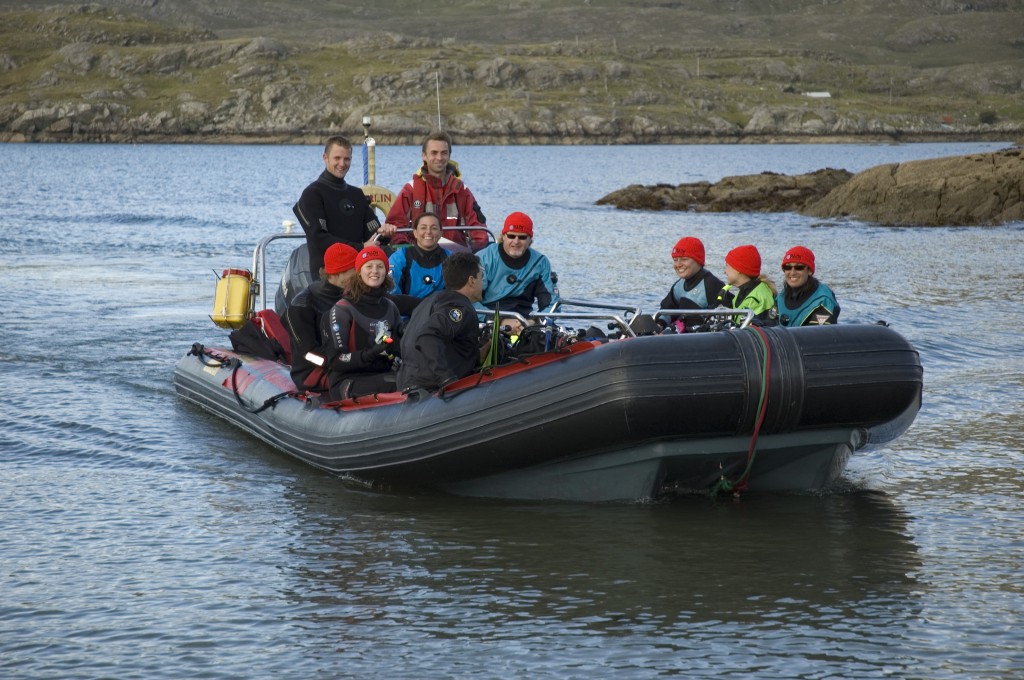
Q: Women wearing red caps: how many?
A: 4